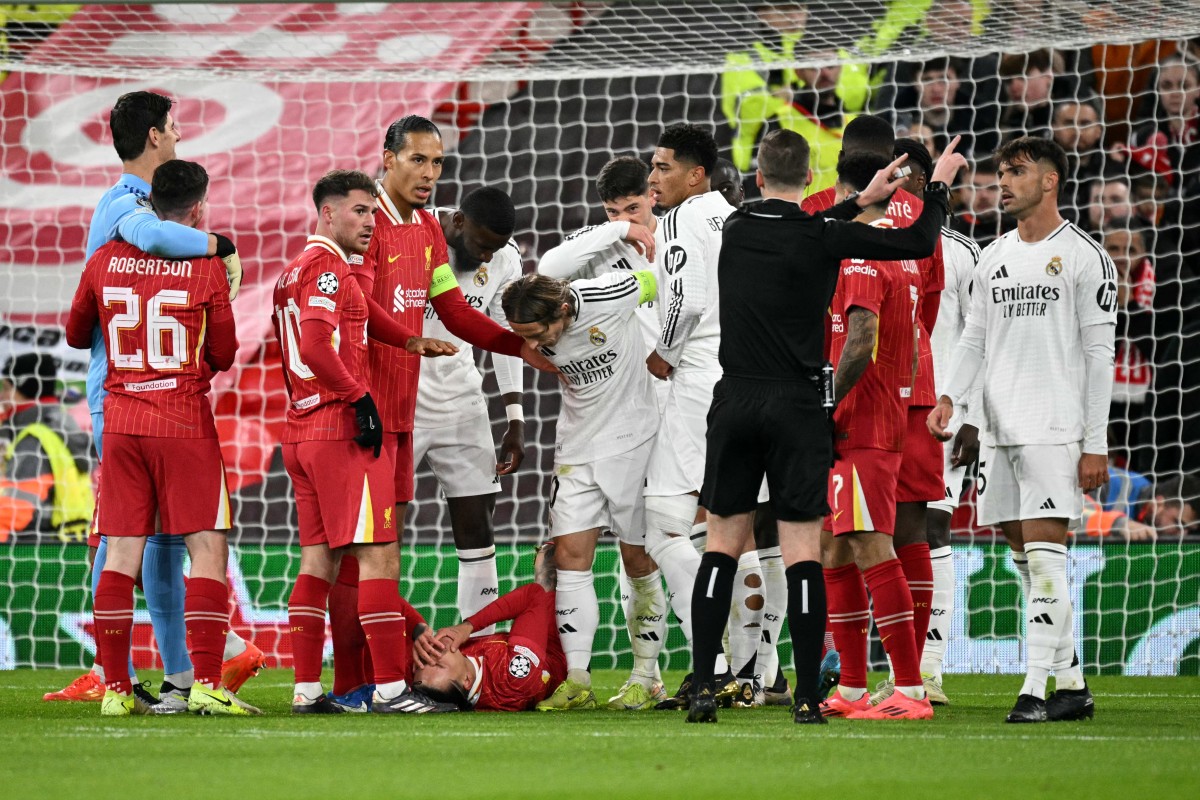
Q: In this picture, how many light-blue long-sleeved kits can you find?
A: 1